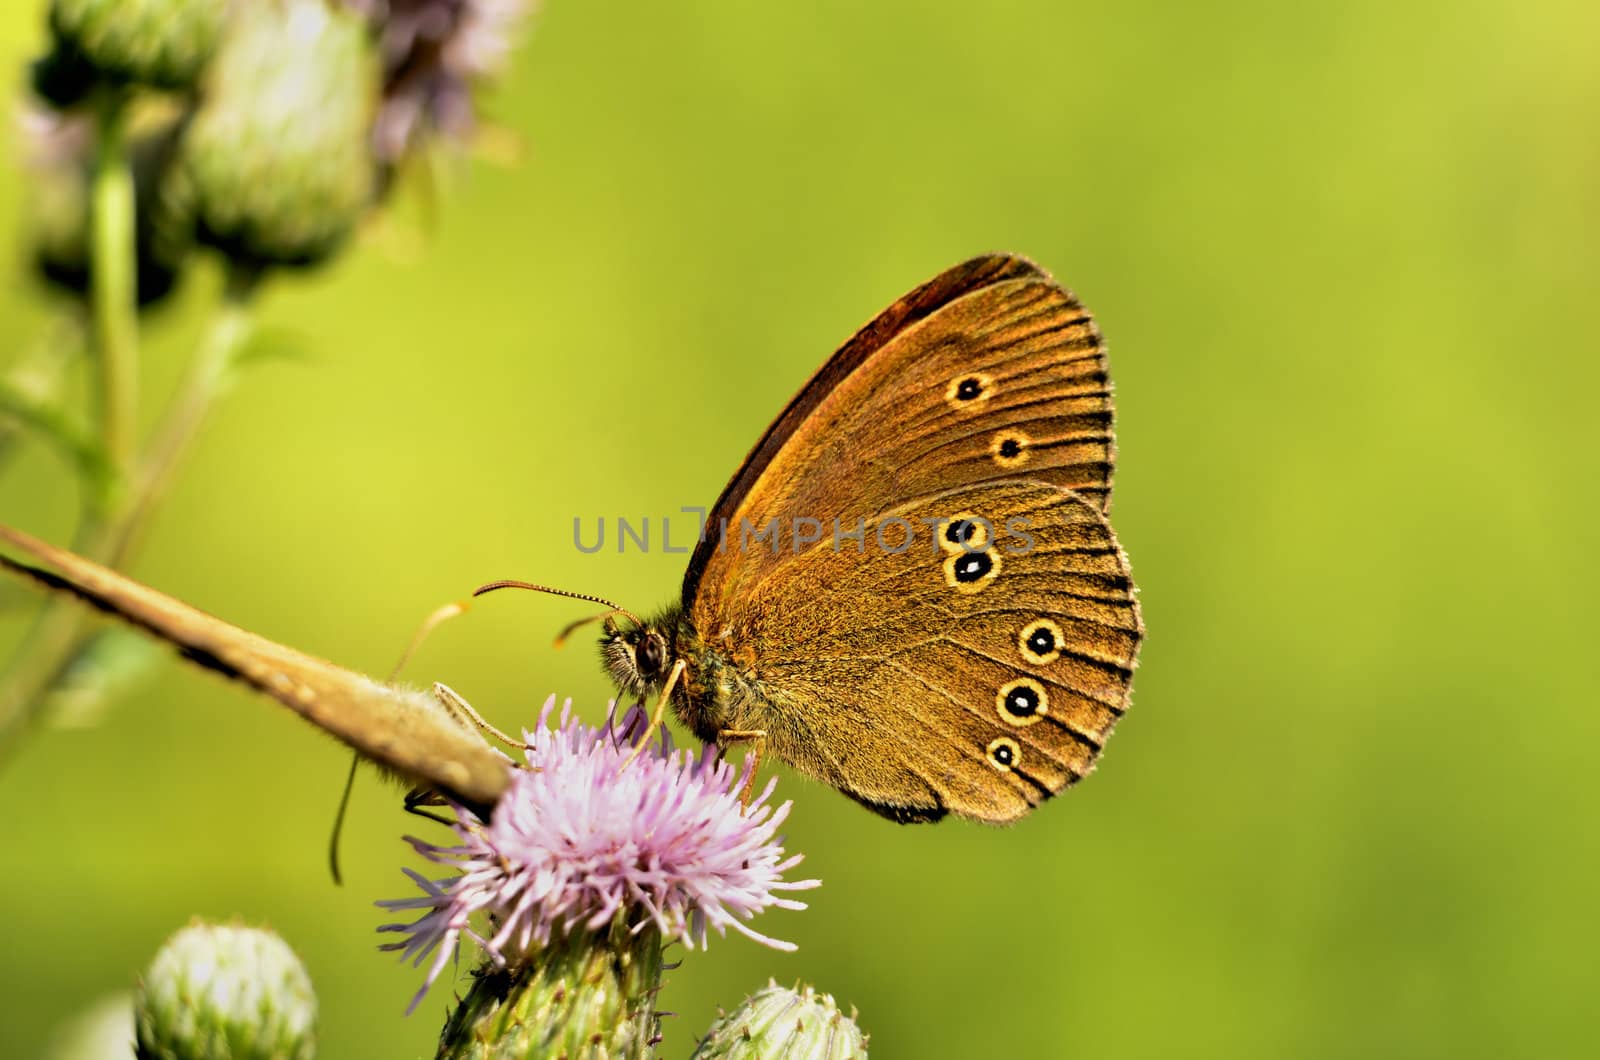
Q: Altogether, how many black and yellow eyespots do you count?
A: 7